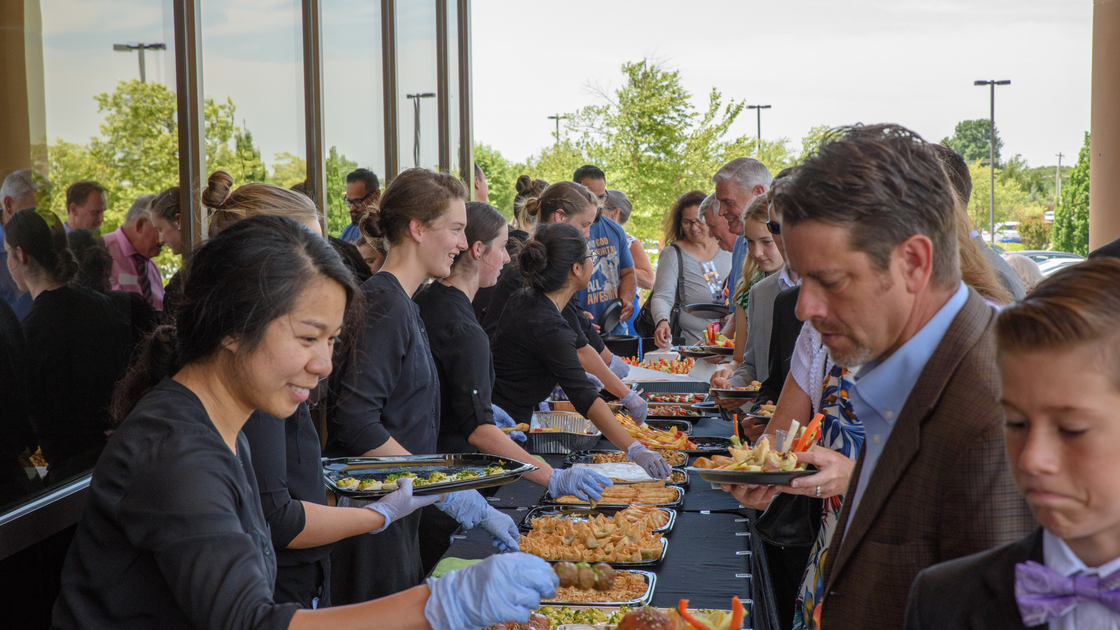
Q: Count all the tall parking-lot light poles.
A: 5